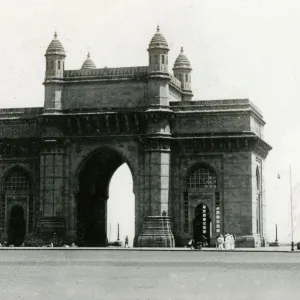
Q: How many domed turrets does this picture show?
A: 4